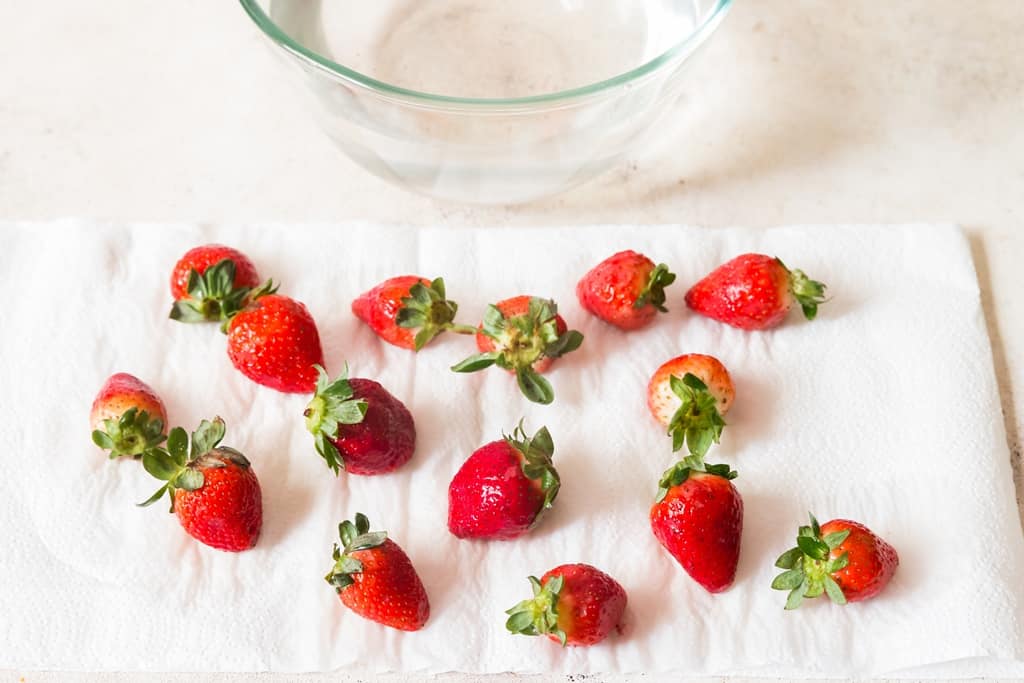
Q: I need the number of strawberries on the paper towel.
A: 15